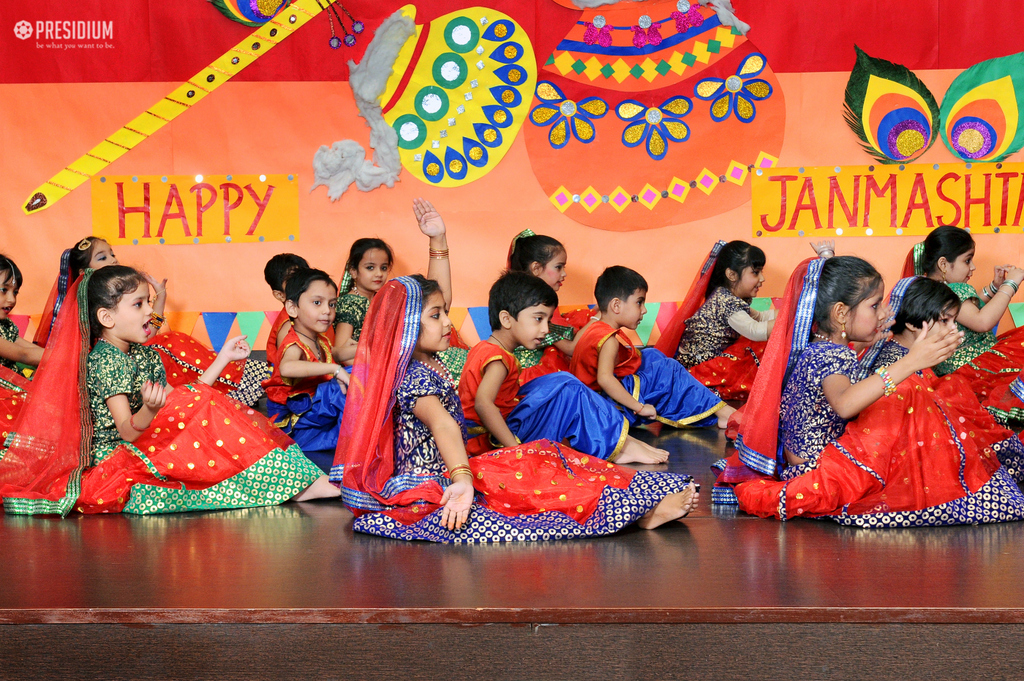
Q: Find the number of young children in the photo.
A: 14